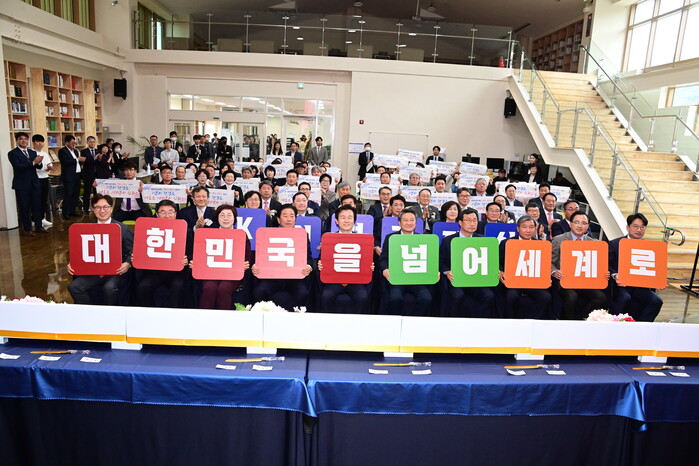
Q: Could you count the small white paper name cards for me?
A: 11